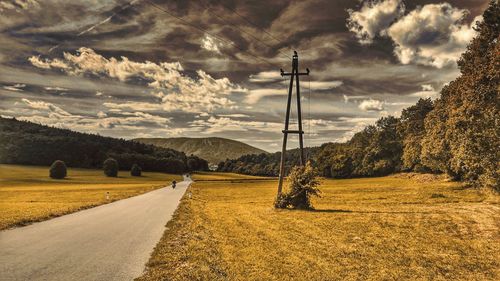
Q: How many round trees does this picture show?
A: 3